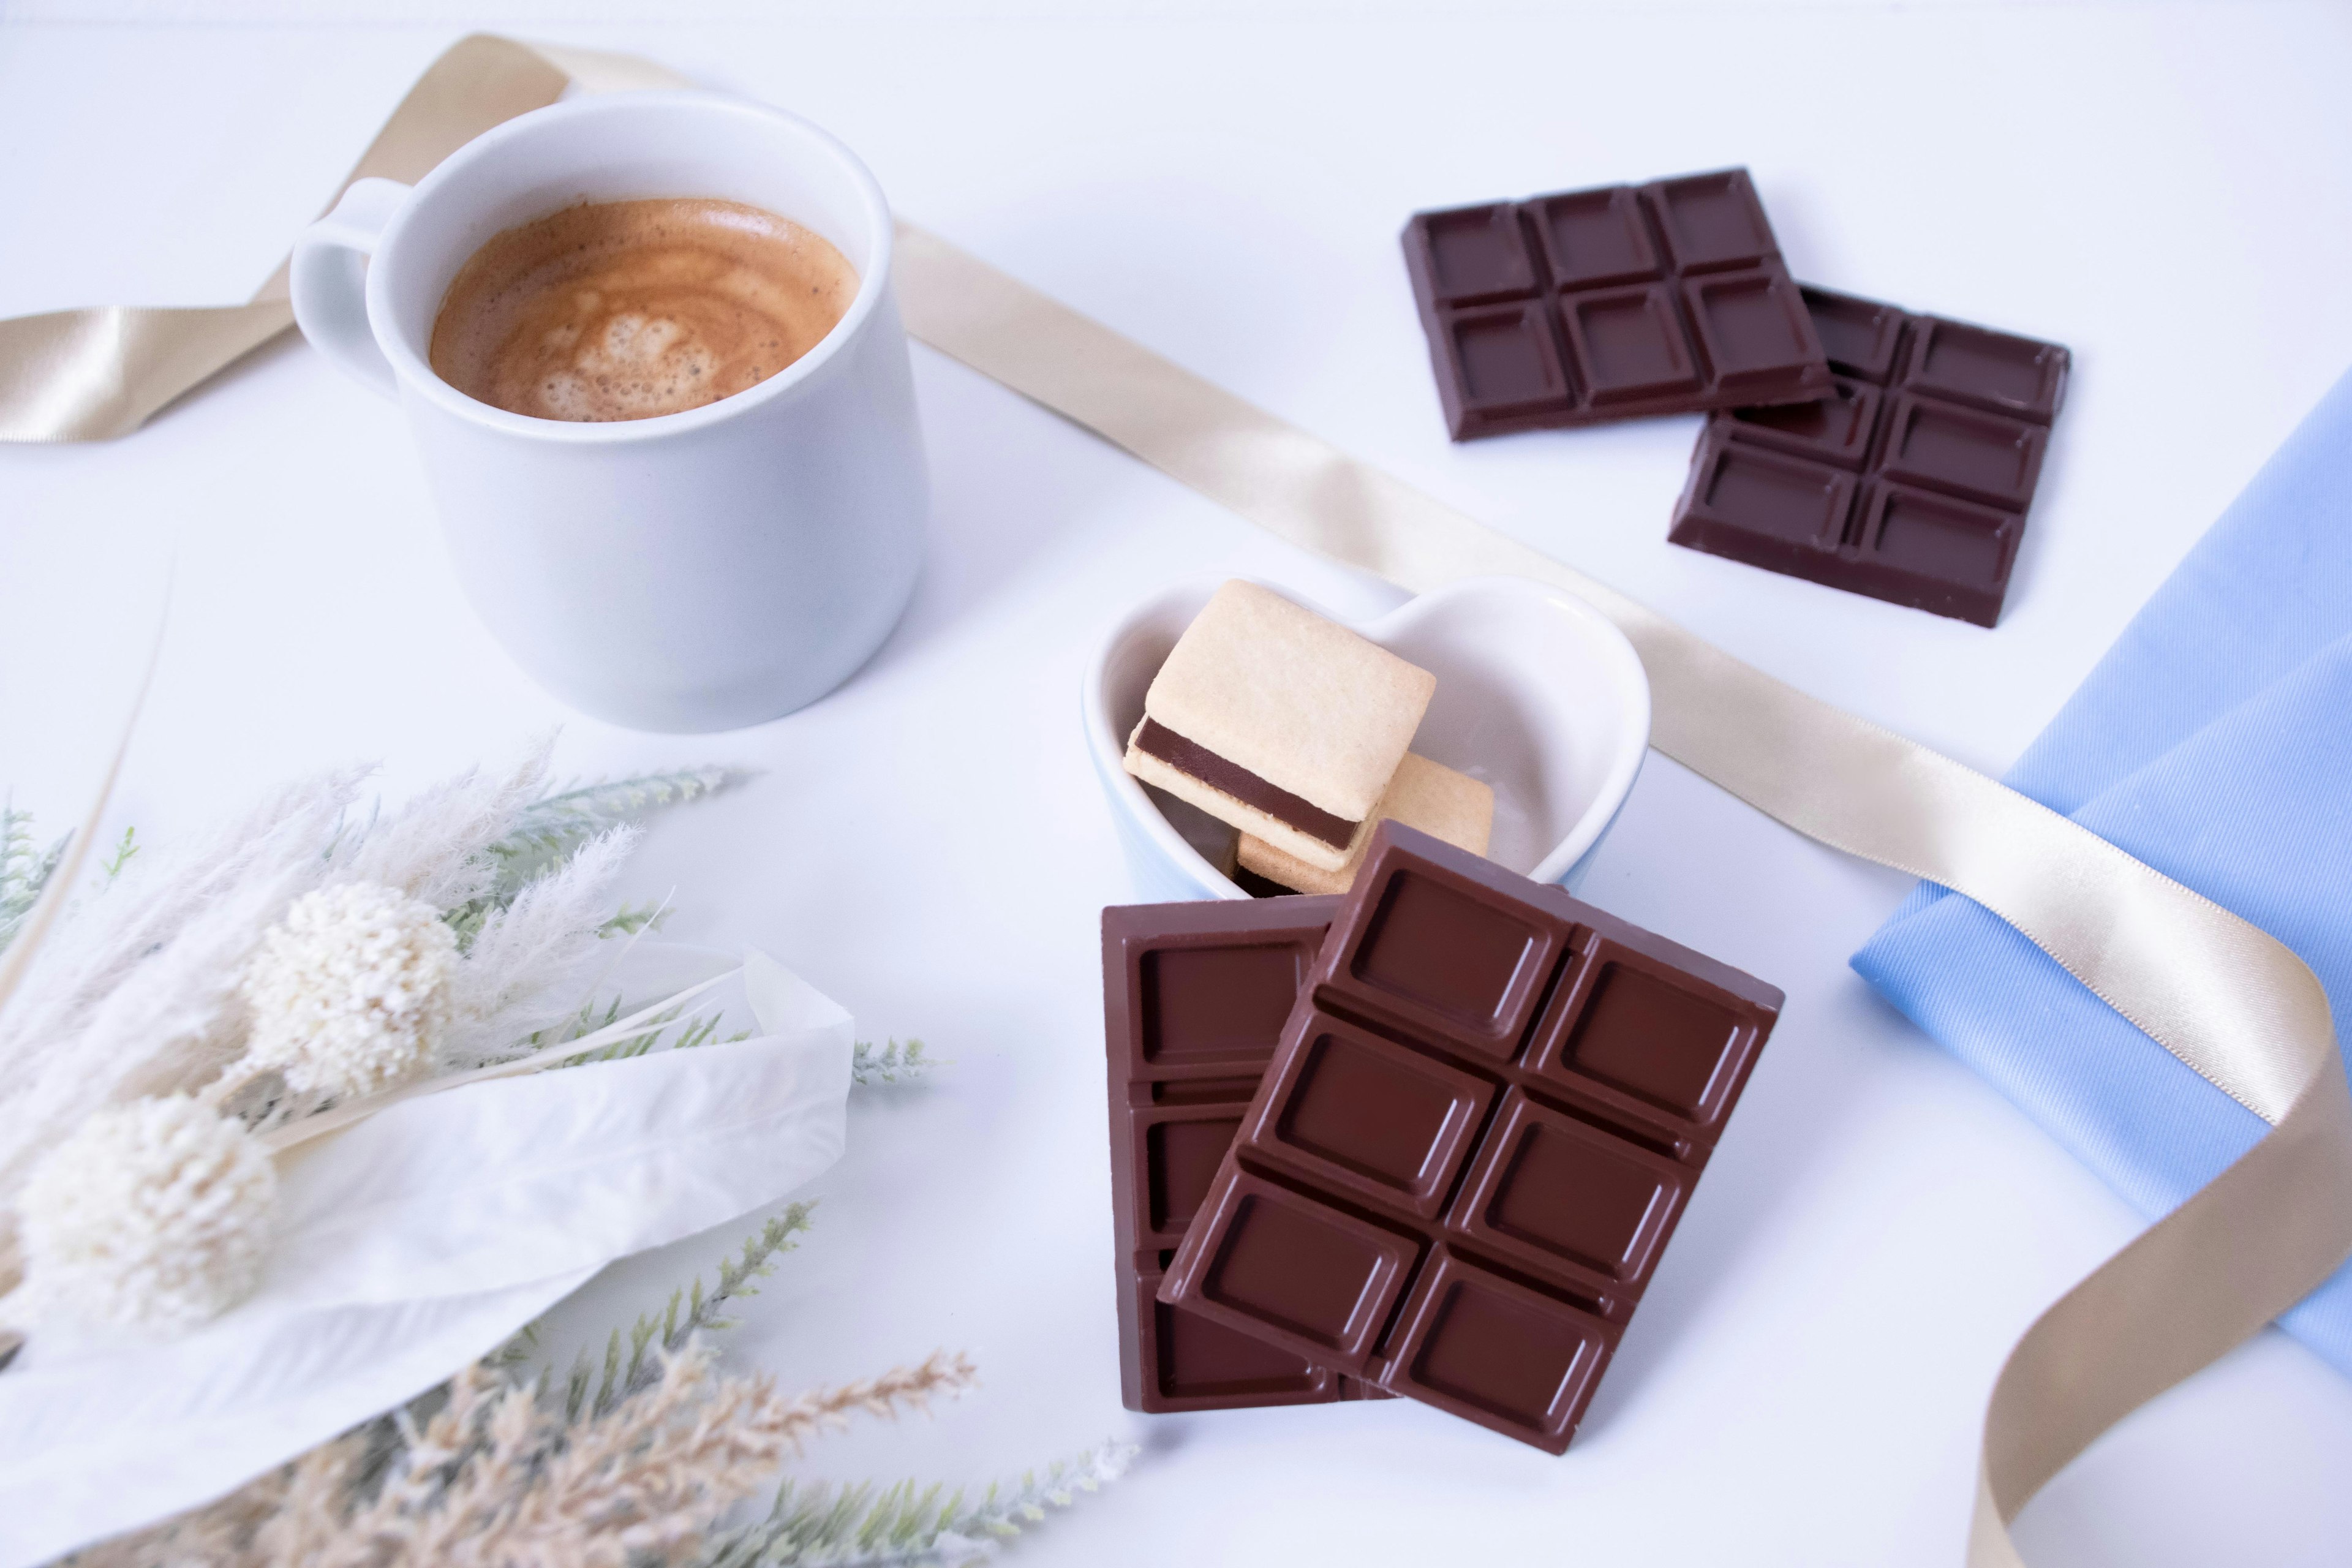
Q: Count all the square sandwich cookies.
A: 2